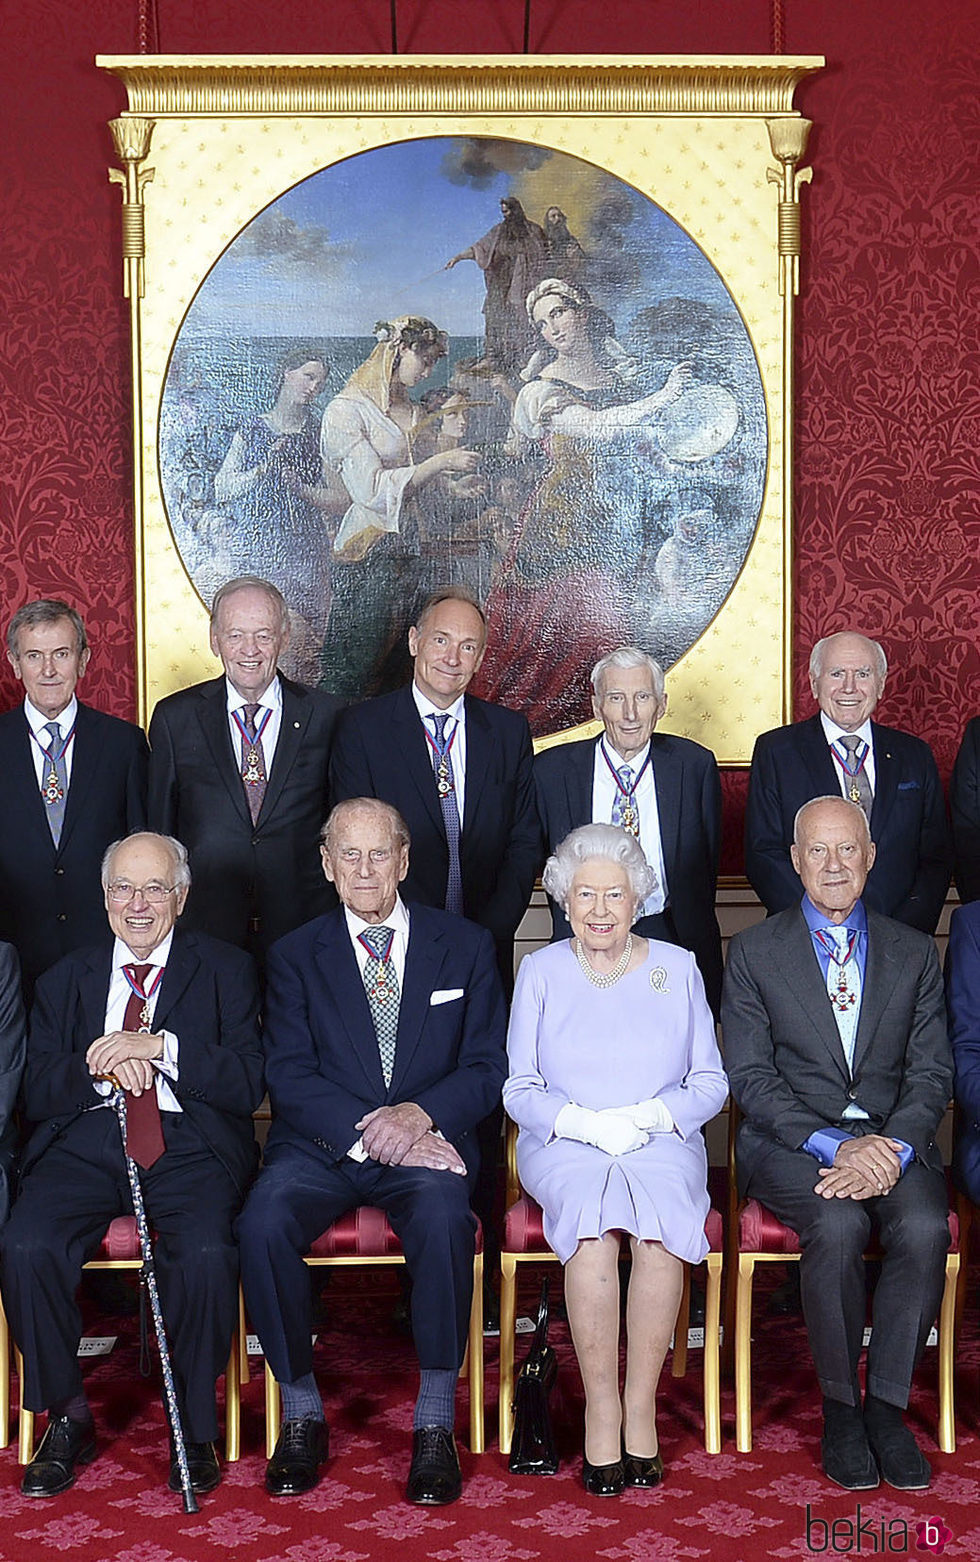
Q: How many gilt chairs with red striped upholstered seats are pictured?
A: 4